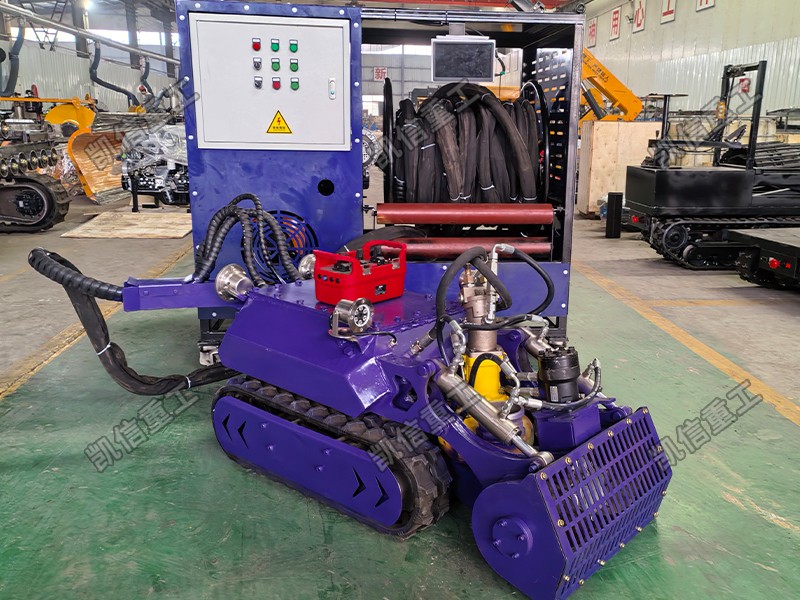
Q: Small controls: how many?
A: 9